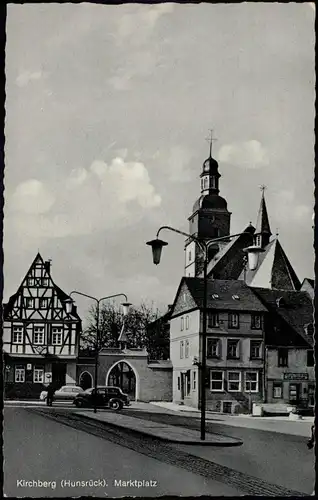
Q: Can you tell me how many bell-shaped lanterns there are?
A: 4